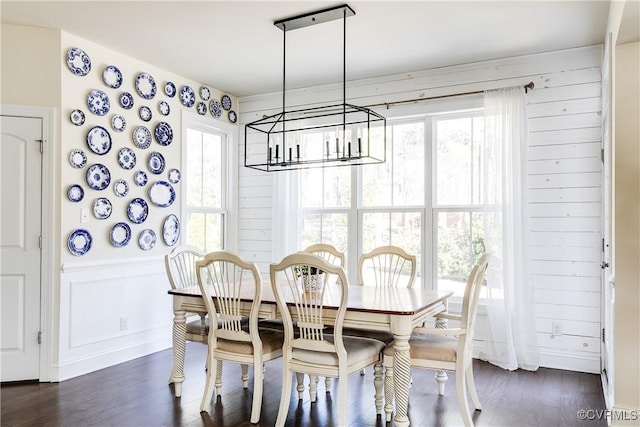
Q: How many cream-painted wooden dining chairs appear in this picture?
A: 6